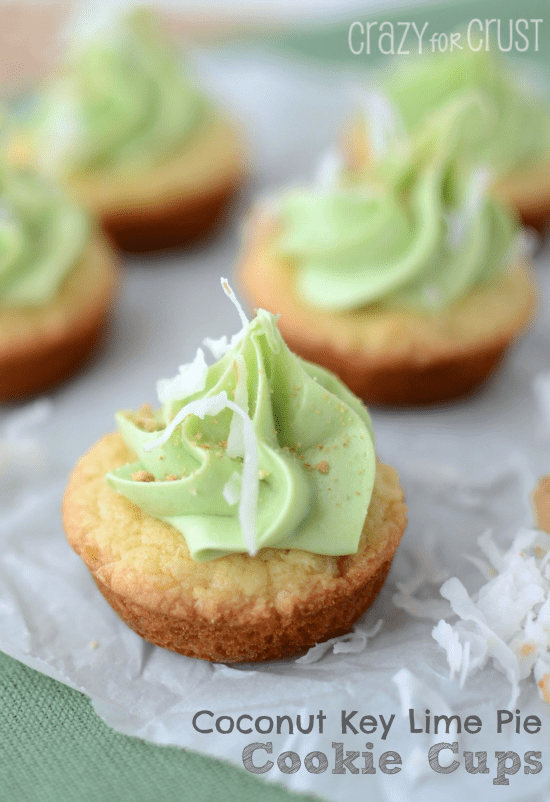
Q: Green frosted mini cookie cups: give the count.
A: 5